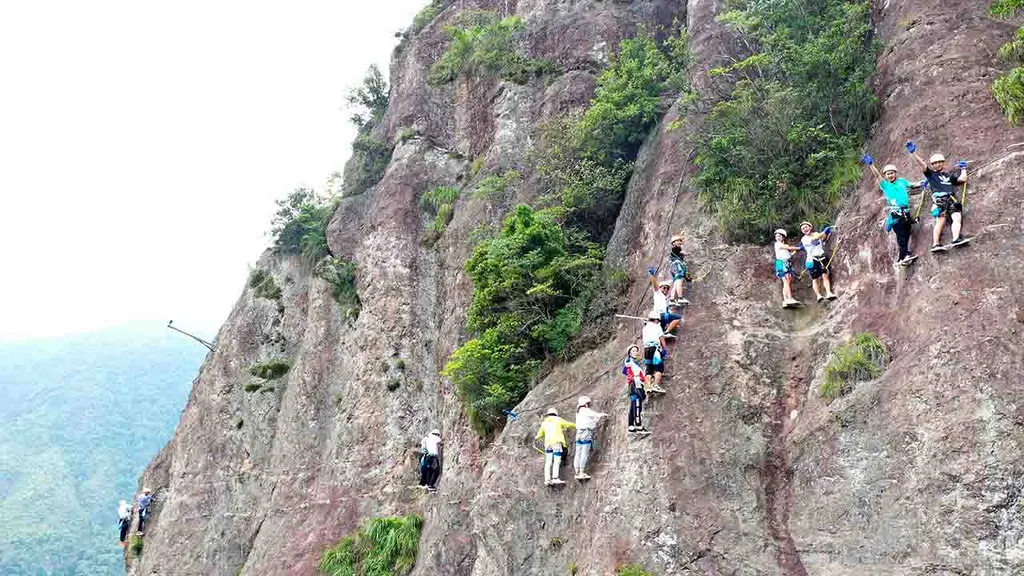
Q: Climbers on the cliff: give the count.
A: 13